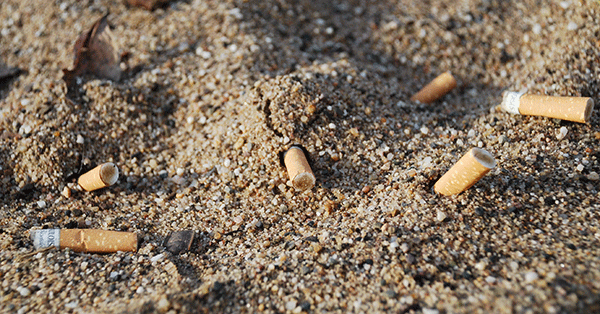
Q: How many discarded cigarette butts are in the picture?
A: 6